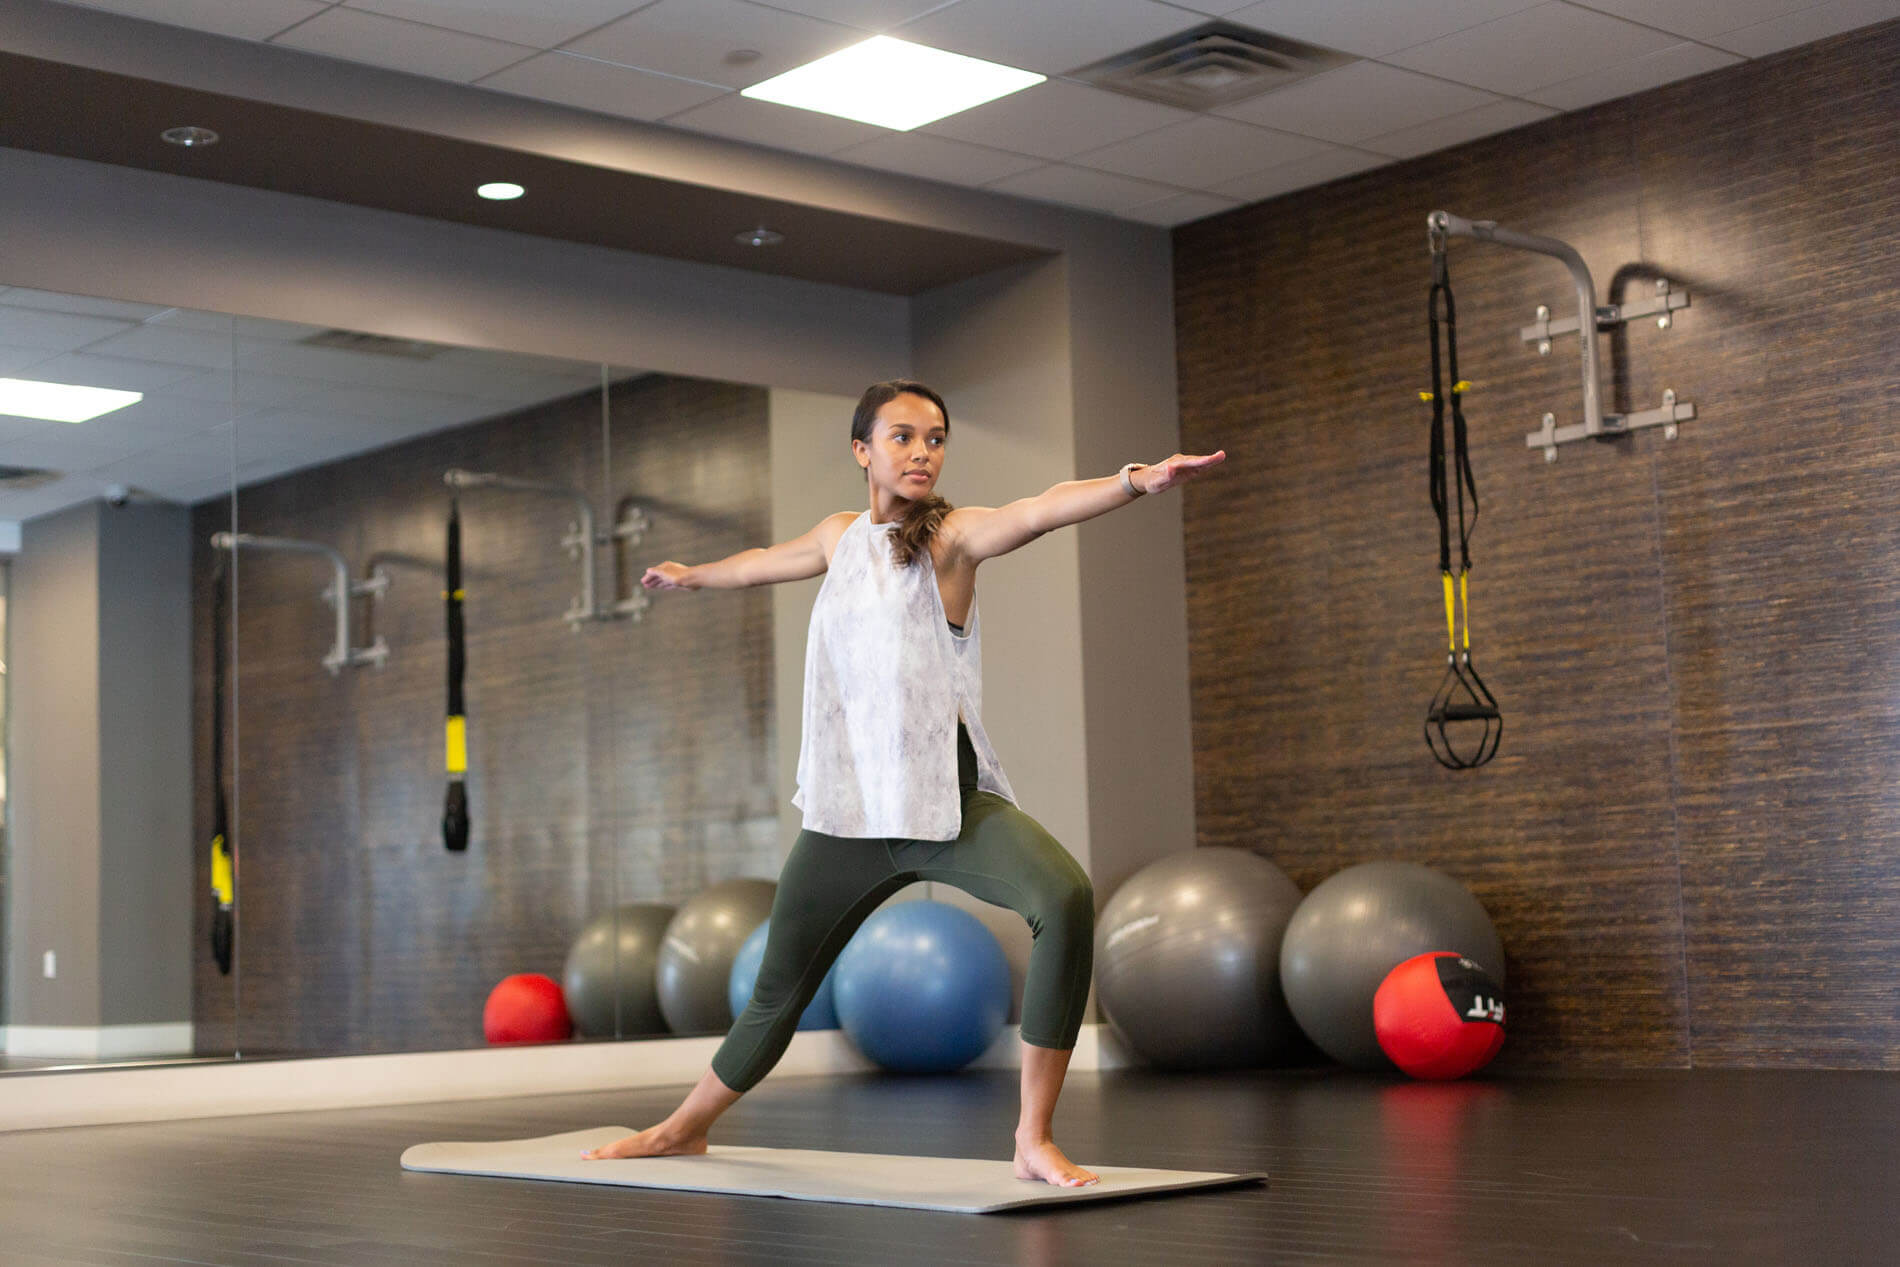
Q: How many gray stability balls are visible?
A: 2